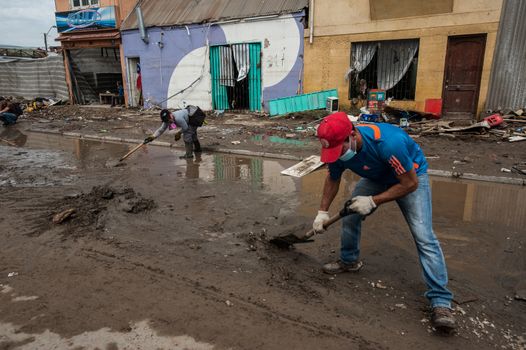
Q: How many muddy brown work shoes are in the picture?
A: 2